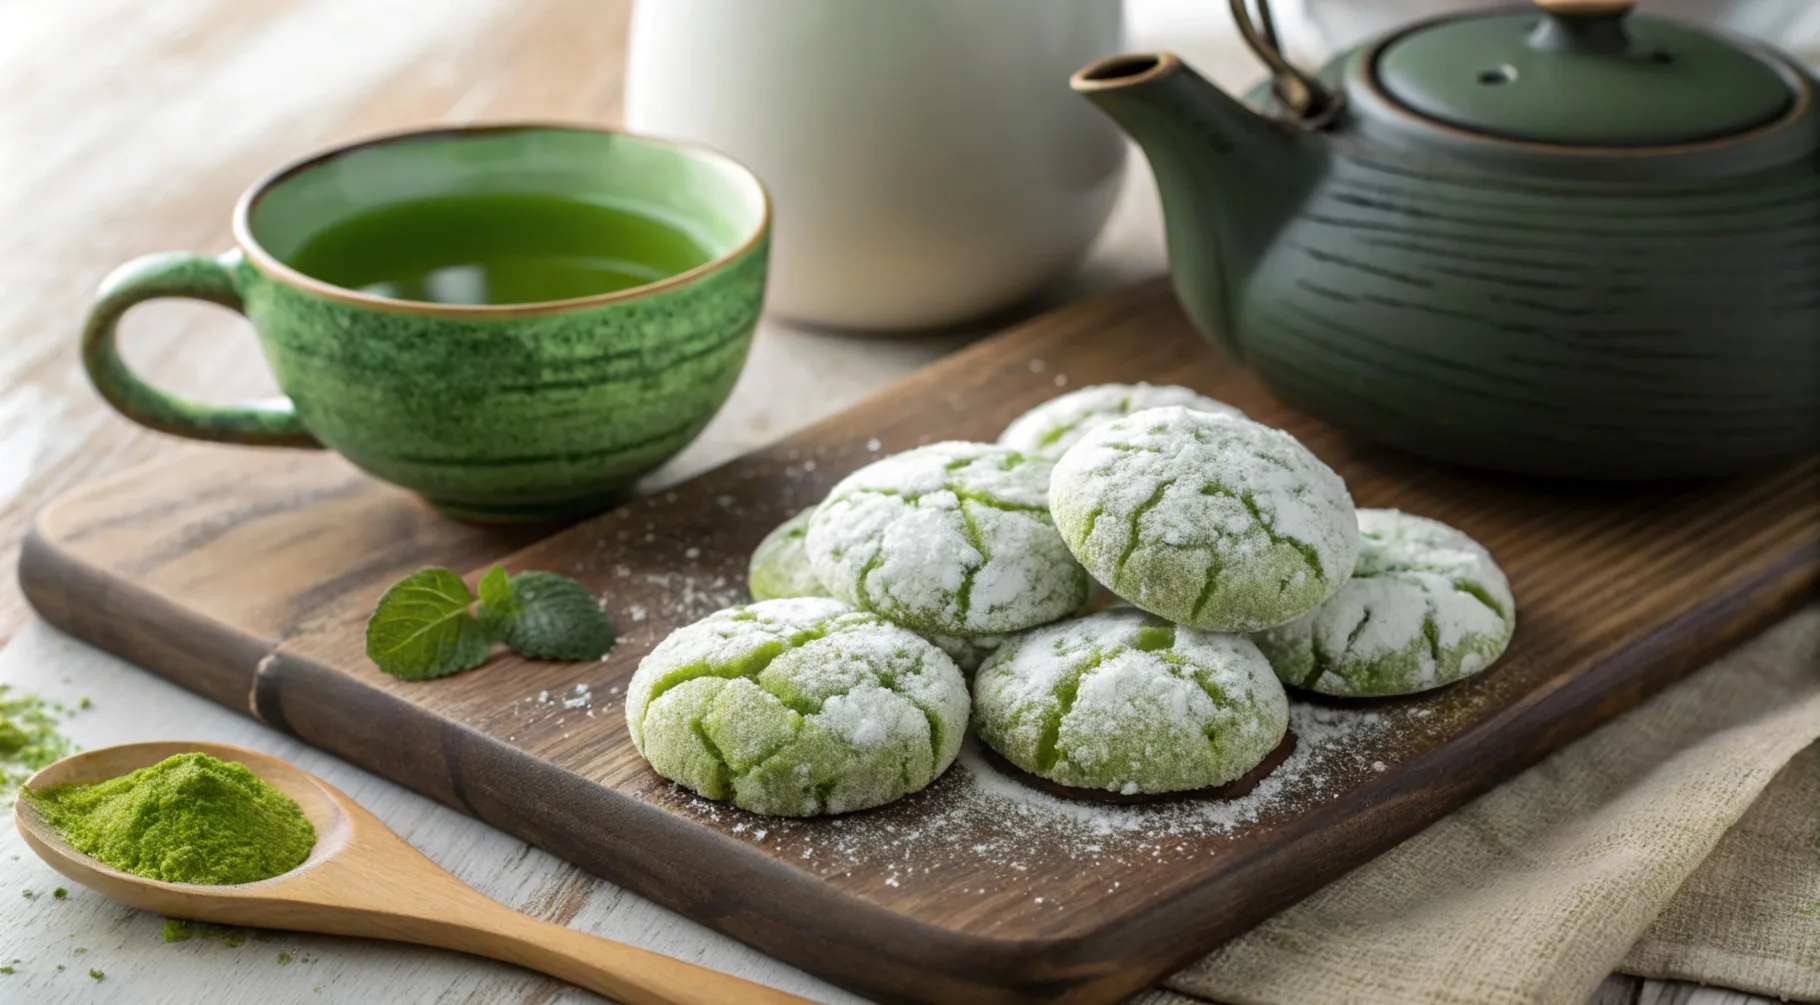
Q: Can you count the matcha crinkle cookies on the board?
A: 7